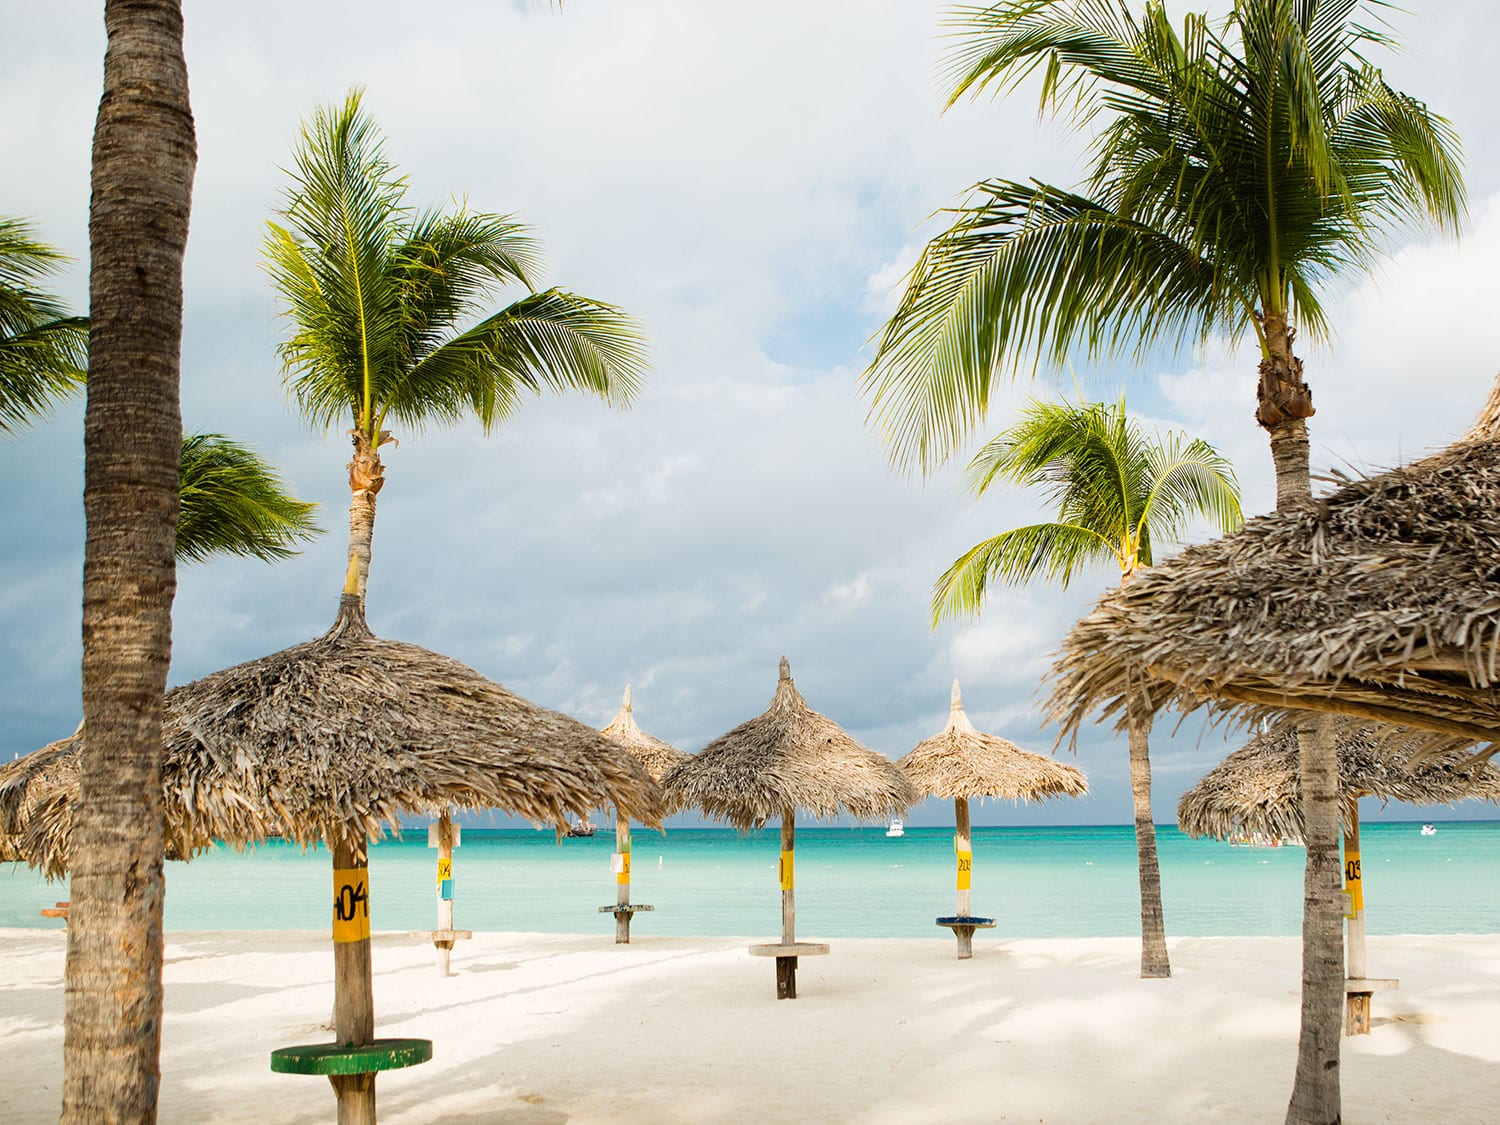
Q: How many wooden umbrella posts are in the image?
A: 6